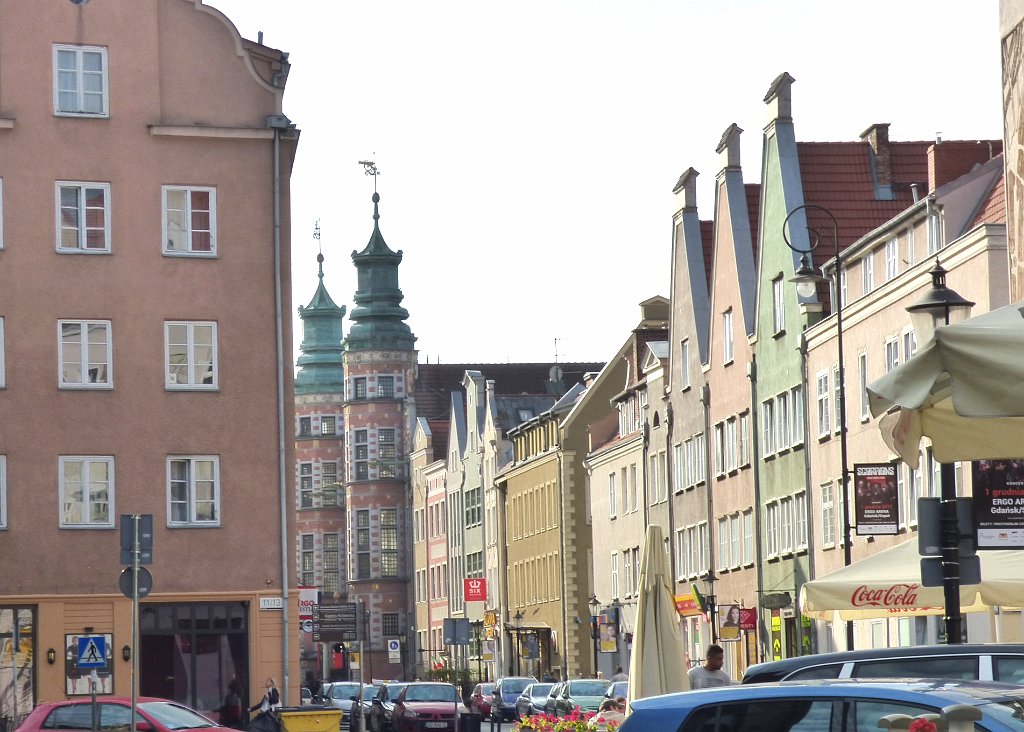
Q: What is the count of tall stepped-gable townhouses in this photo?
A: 3